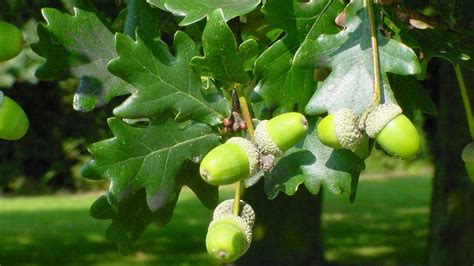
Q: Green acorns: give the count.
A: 8